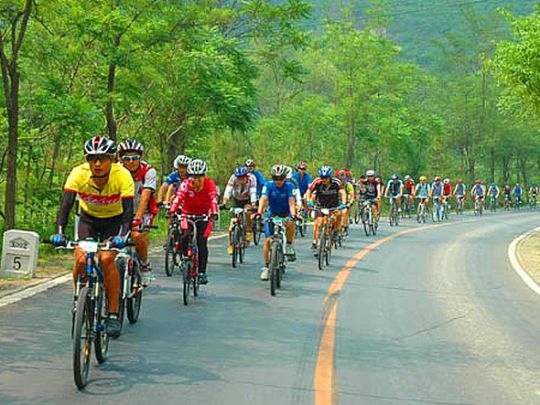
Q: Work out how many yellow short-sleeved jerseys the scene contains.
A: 1